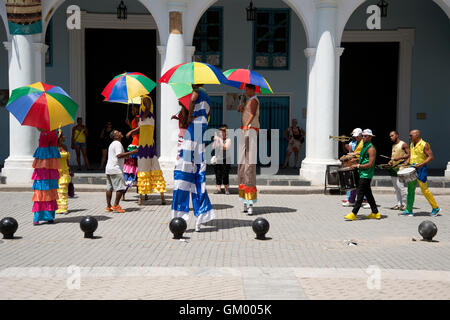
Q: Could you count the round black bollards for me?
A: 5